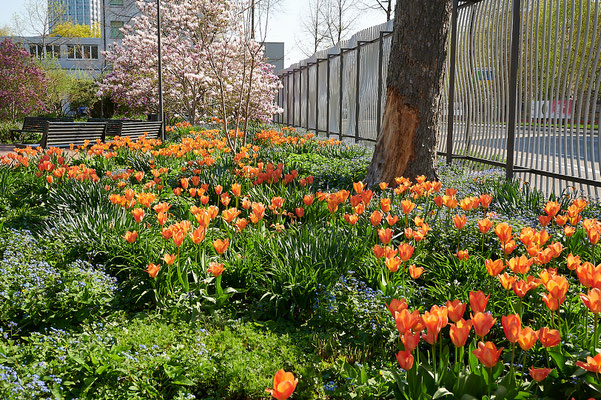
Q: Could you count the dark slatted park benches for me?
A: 4